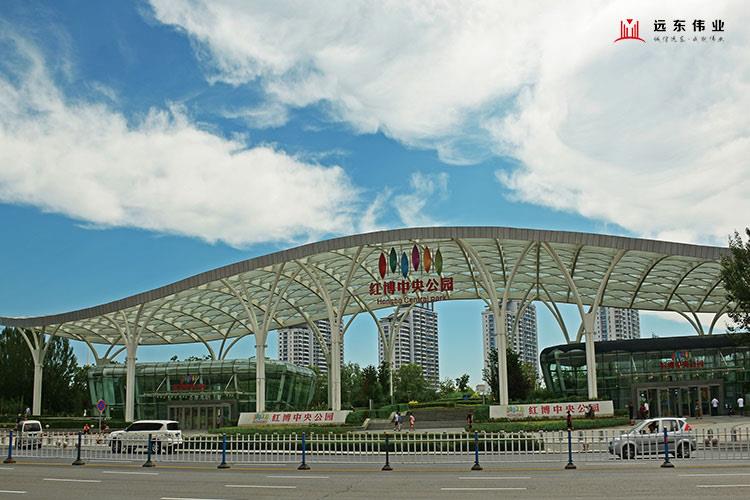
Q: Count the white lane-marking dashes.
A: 11